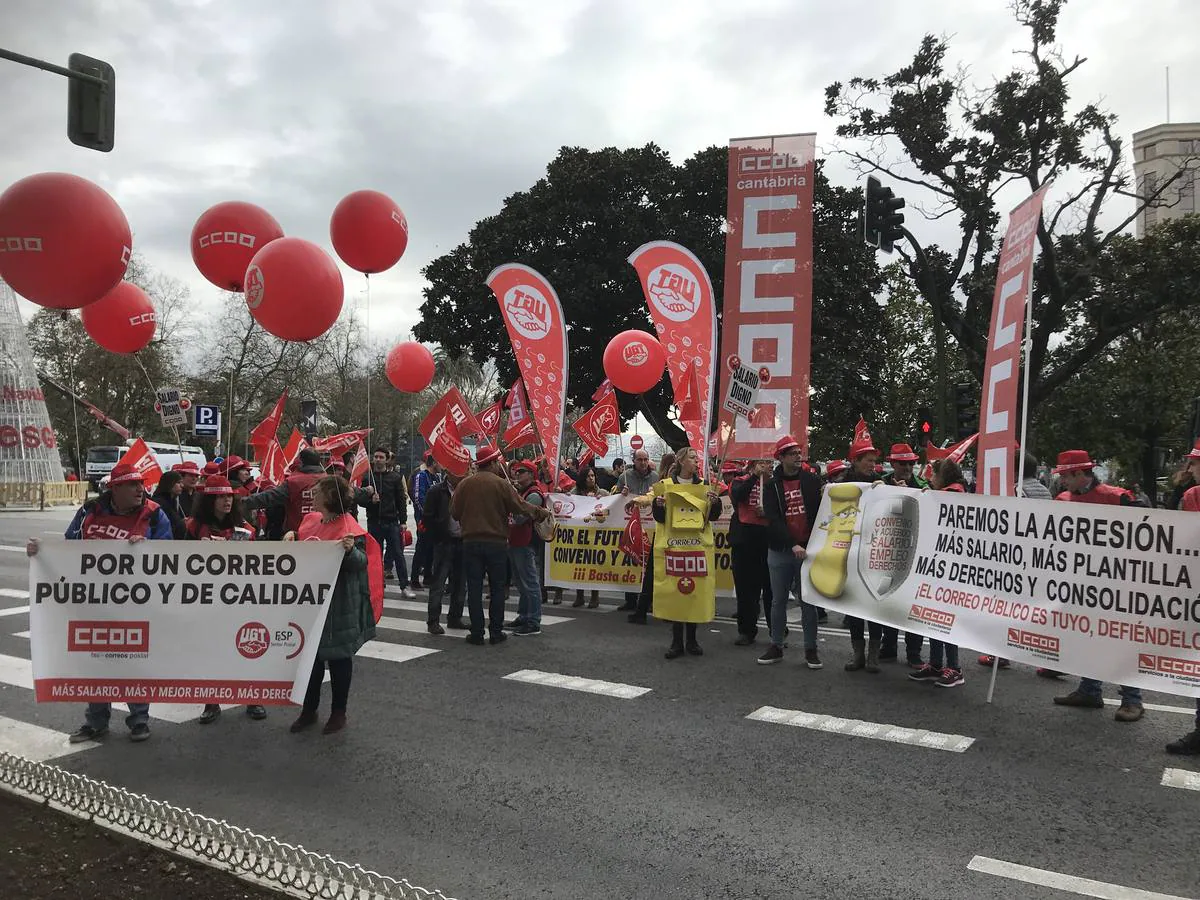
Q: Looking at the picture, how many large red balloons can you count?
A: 7